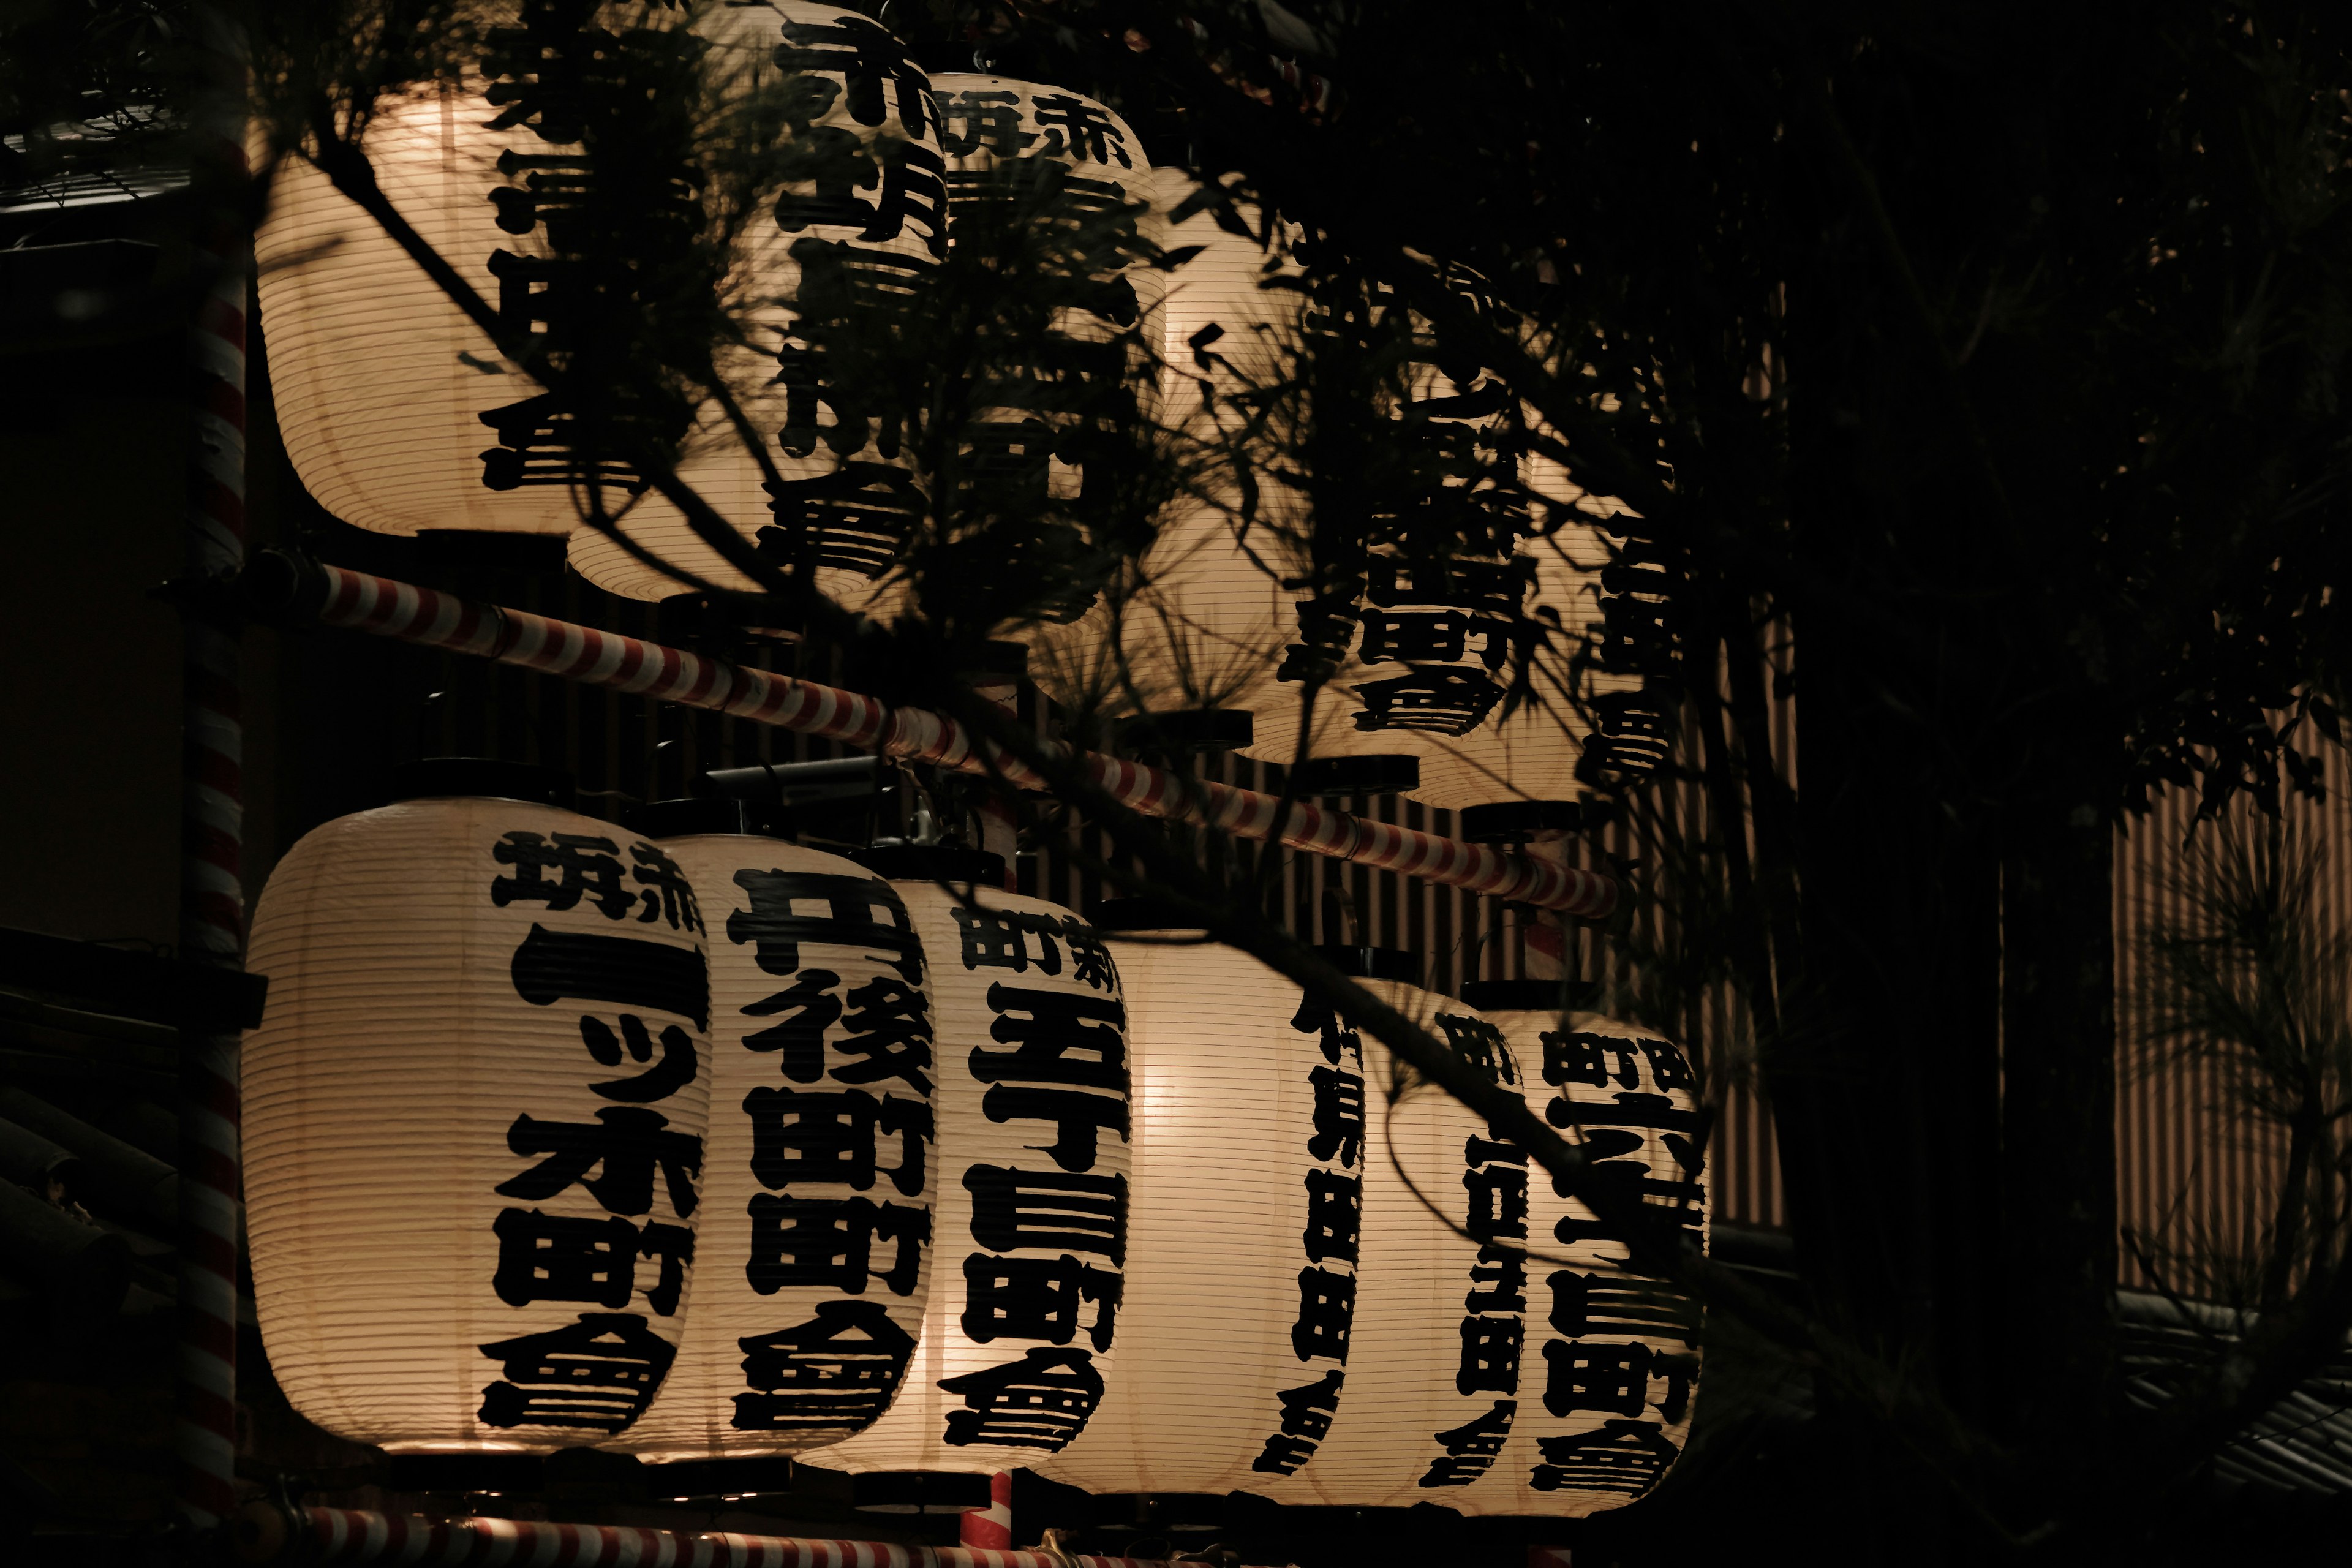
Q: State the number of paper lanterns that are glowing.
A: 12